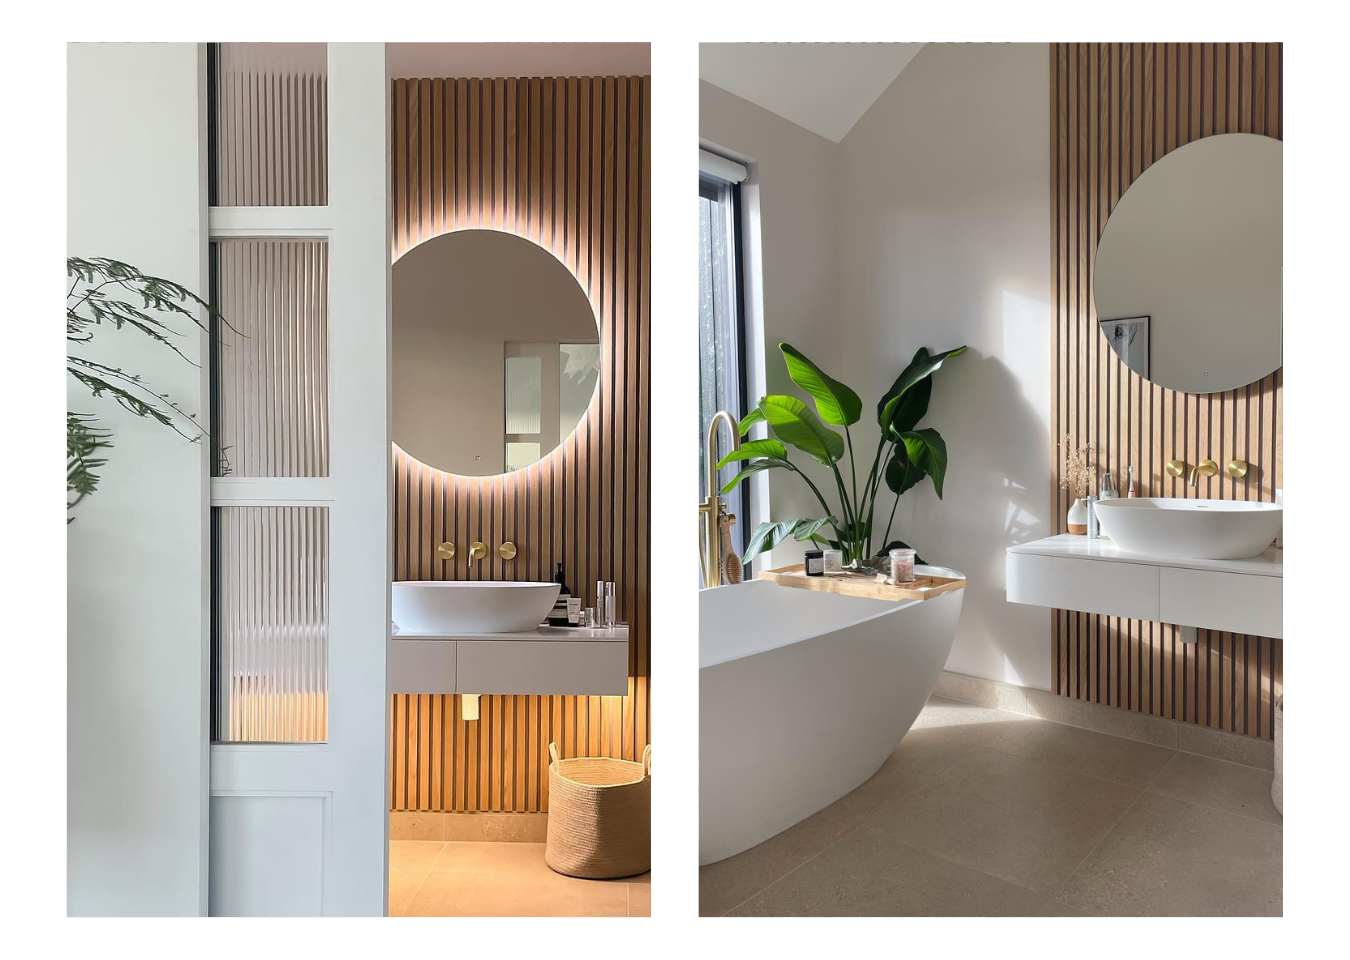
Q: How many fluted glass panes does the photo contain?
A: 3